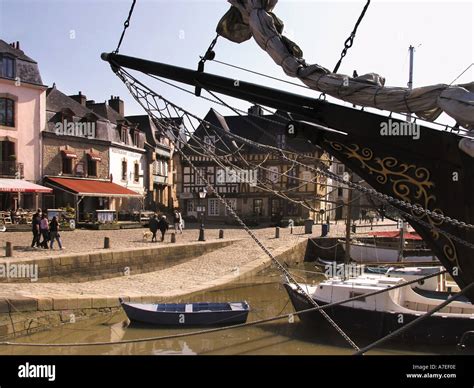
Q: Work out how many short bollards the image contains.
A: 5